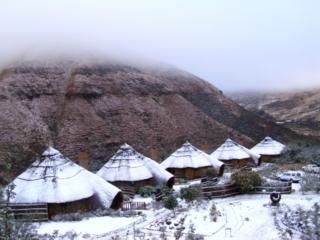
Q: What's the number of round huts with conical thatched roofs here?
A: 5